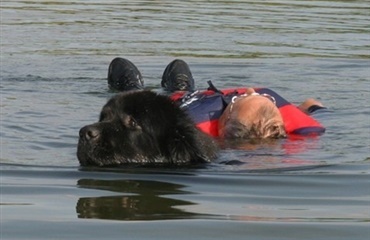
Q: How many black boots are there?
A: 2